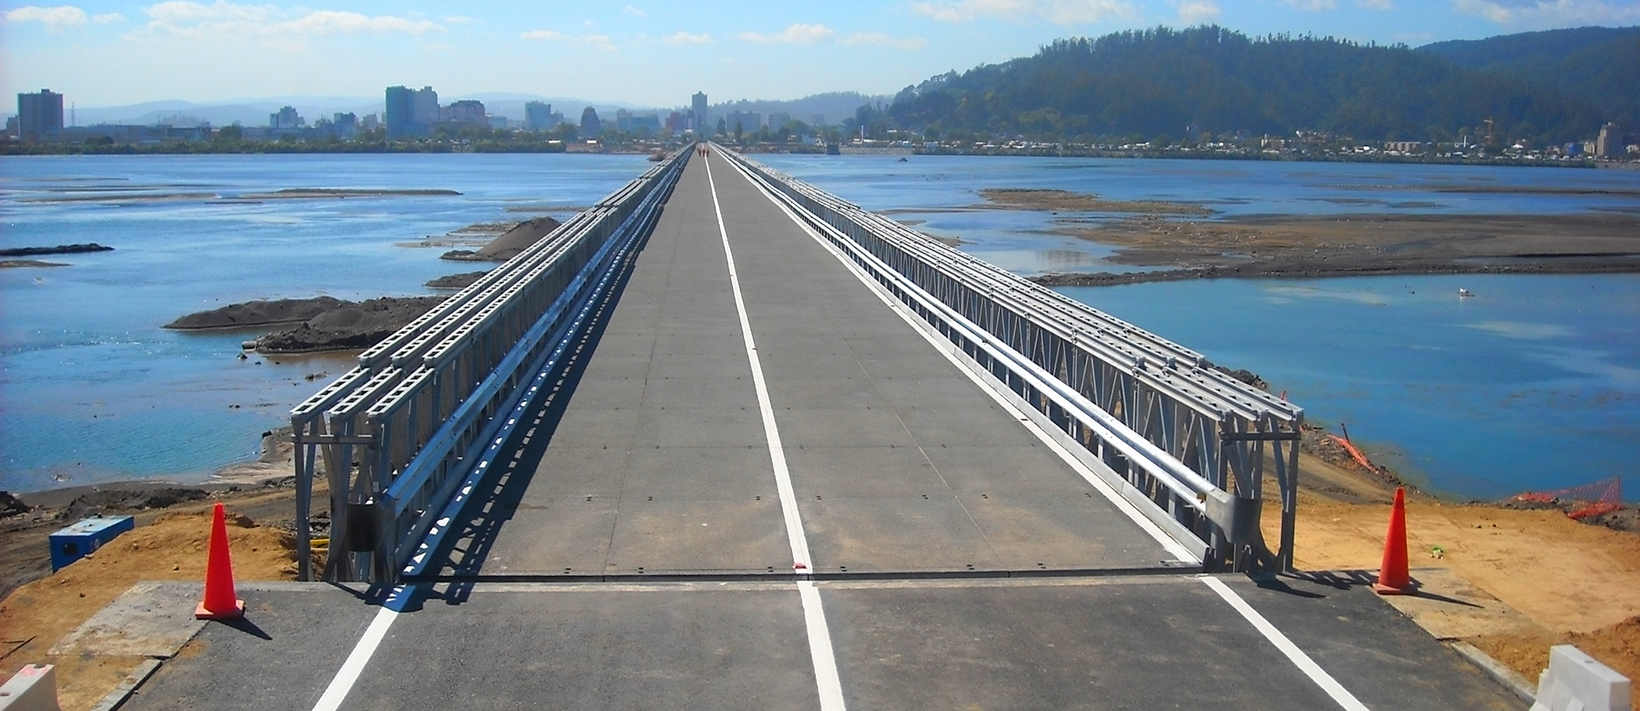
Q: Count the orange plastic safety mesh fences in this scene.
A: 2